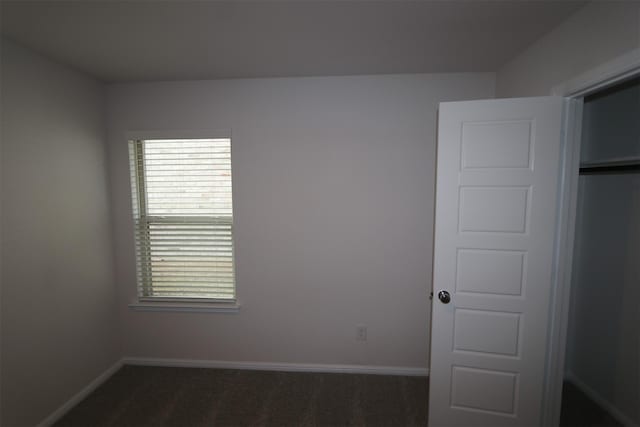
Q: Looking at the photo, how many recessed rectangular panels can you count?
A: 5